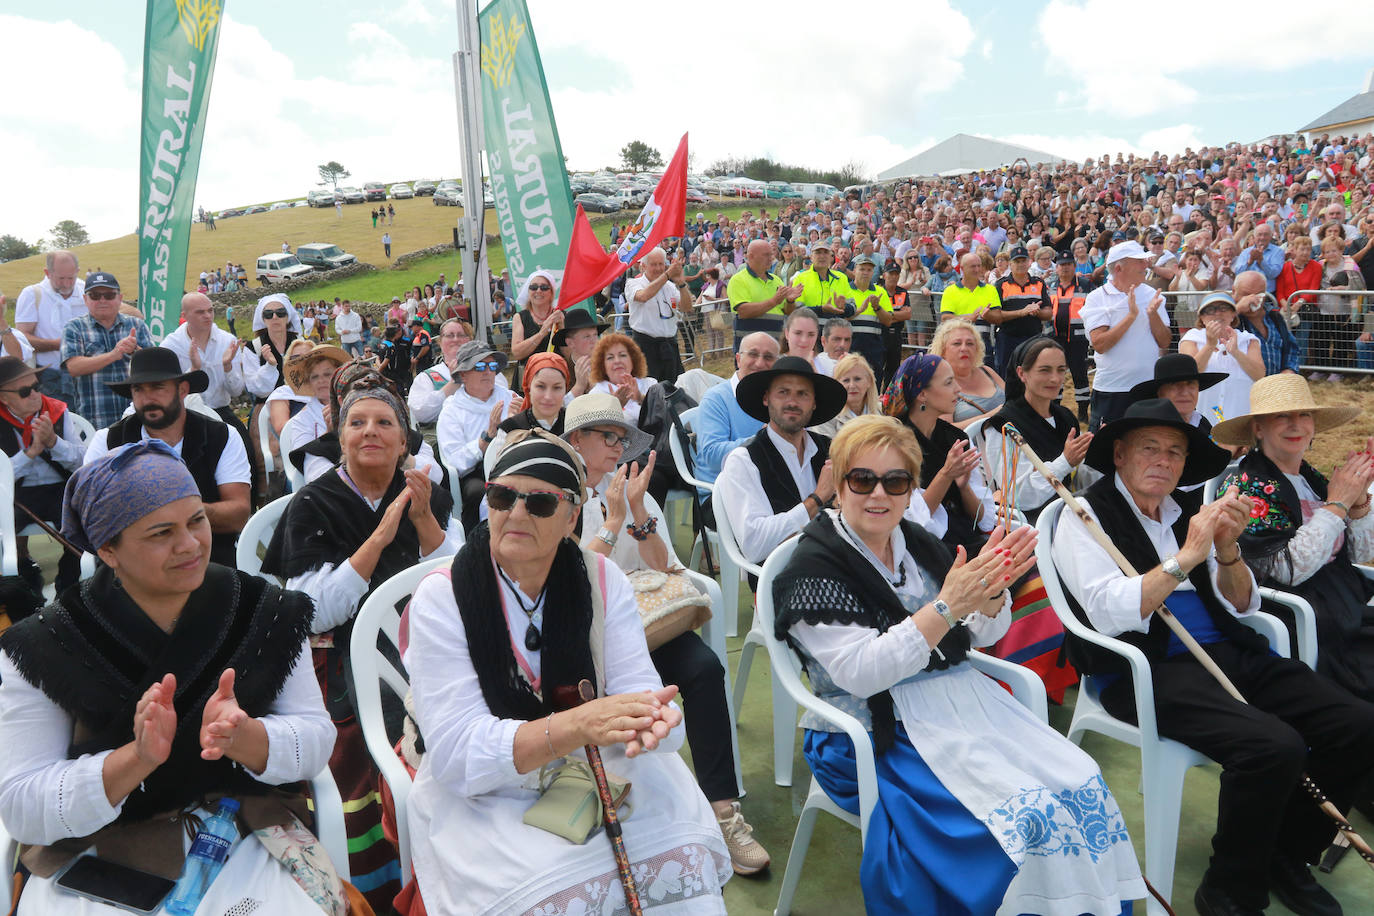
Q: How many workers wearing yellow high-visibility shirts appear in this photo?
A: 4